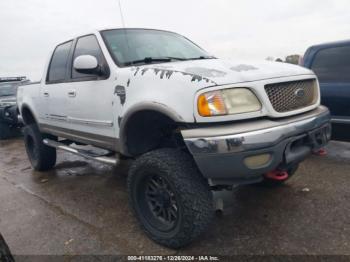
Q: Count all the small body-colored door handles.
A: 2